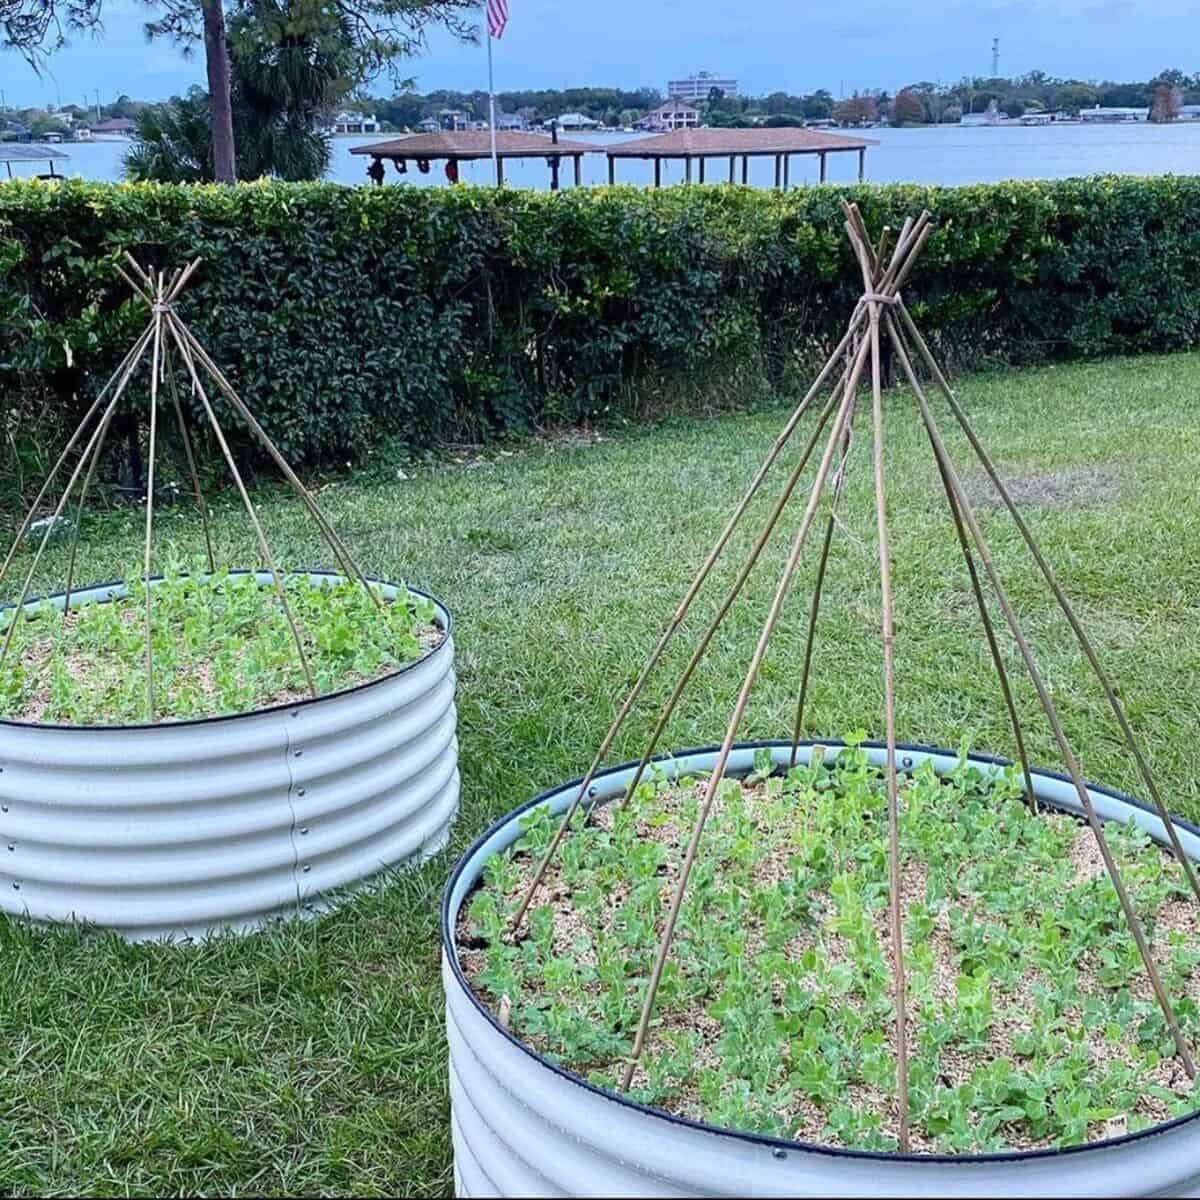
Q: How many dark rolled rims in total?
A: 2